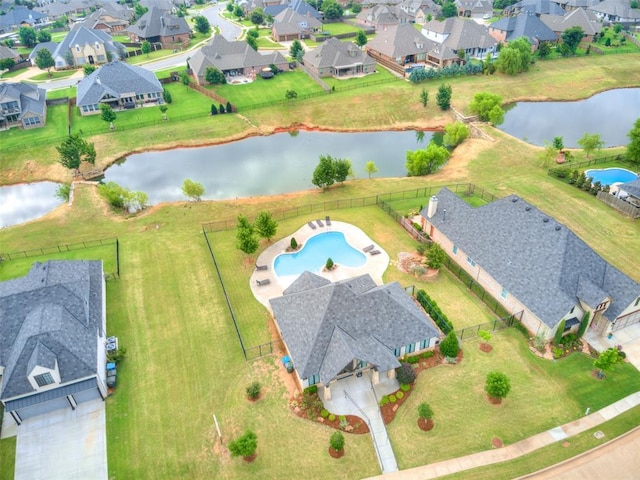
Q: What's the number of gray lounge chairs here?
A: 7